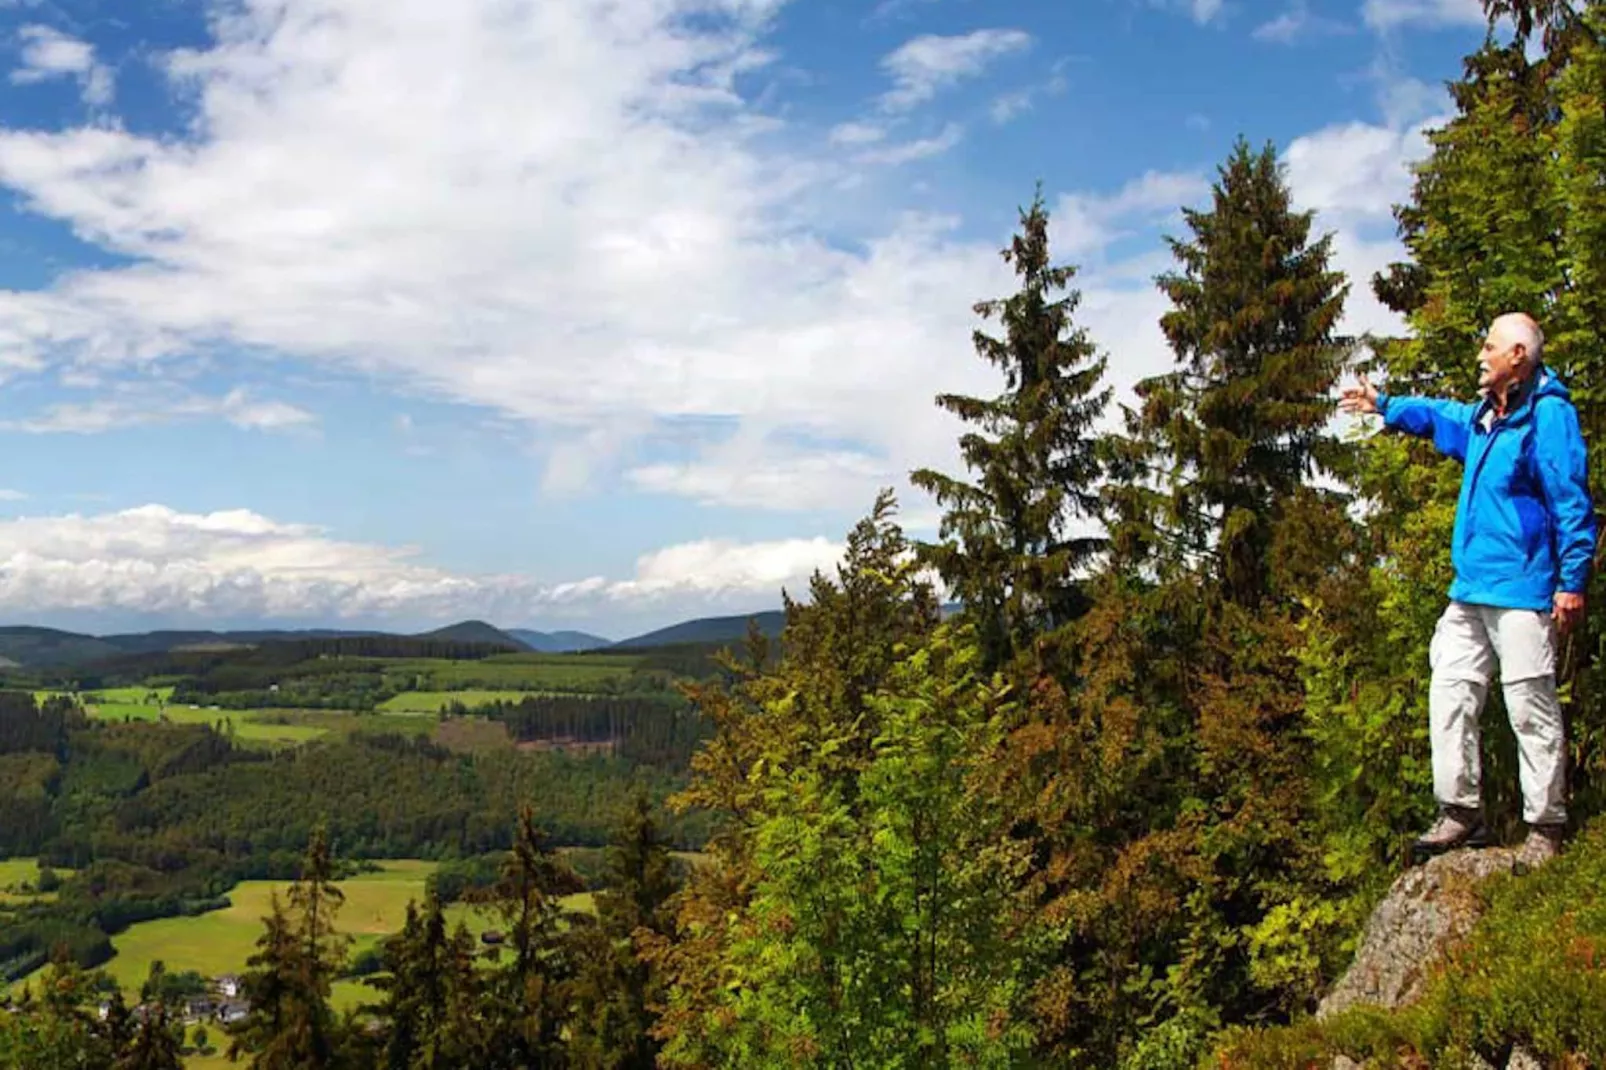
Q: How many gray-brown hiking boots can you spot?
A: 2